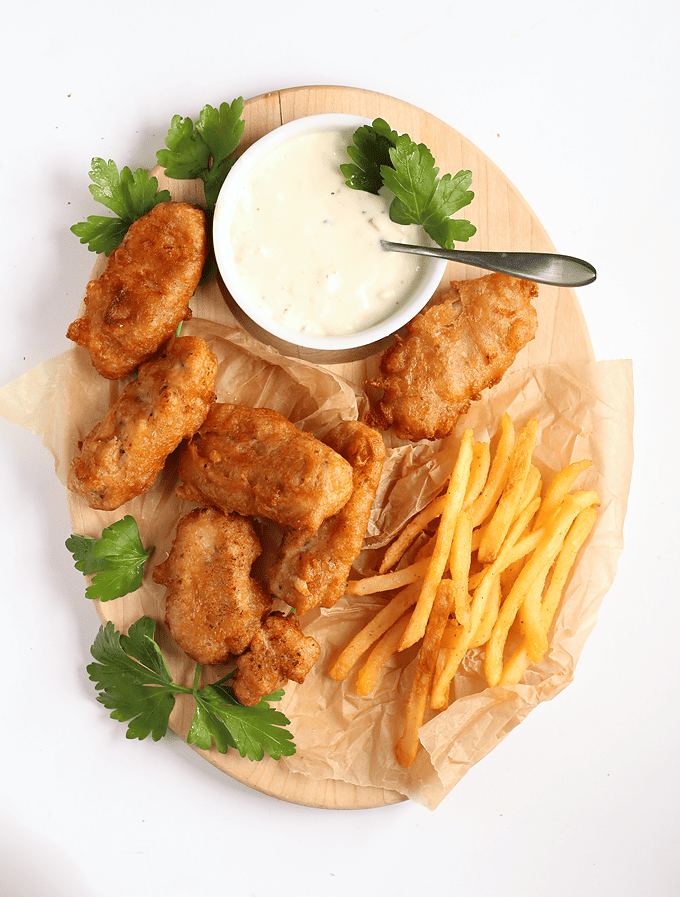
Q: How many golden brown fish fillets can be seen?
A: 7